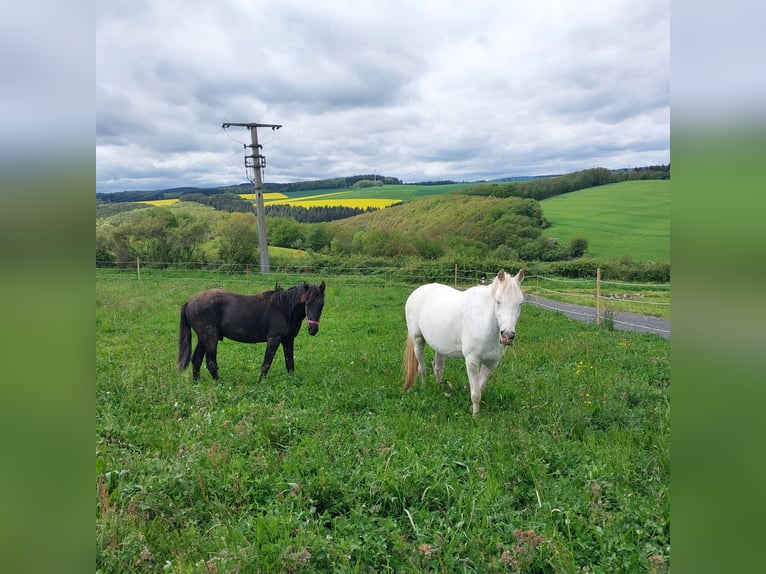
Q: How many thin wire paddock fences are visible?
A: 1